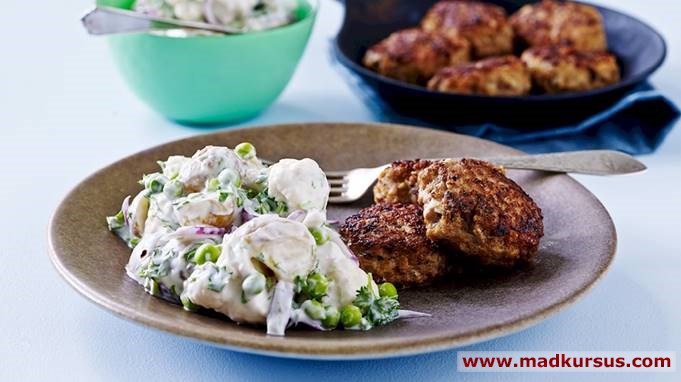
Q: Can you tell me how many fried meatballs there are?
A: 8